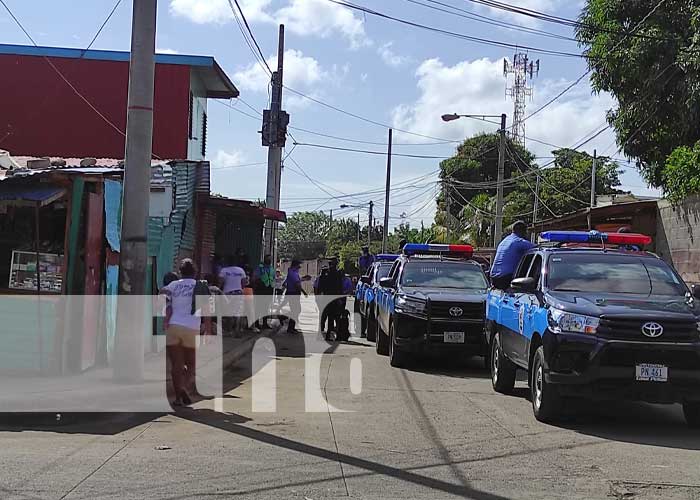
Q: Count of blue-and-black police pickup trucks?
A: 3